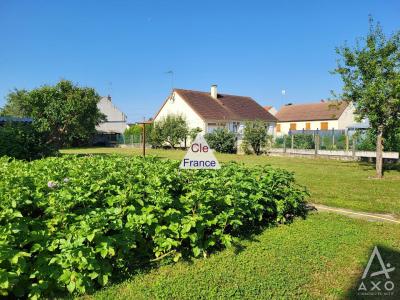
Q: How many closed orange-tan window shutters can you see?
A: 4